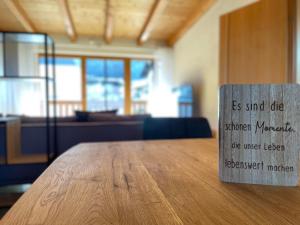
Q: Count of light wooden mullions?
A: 2